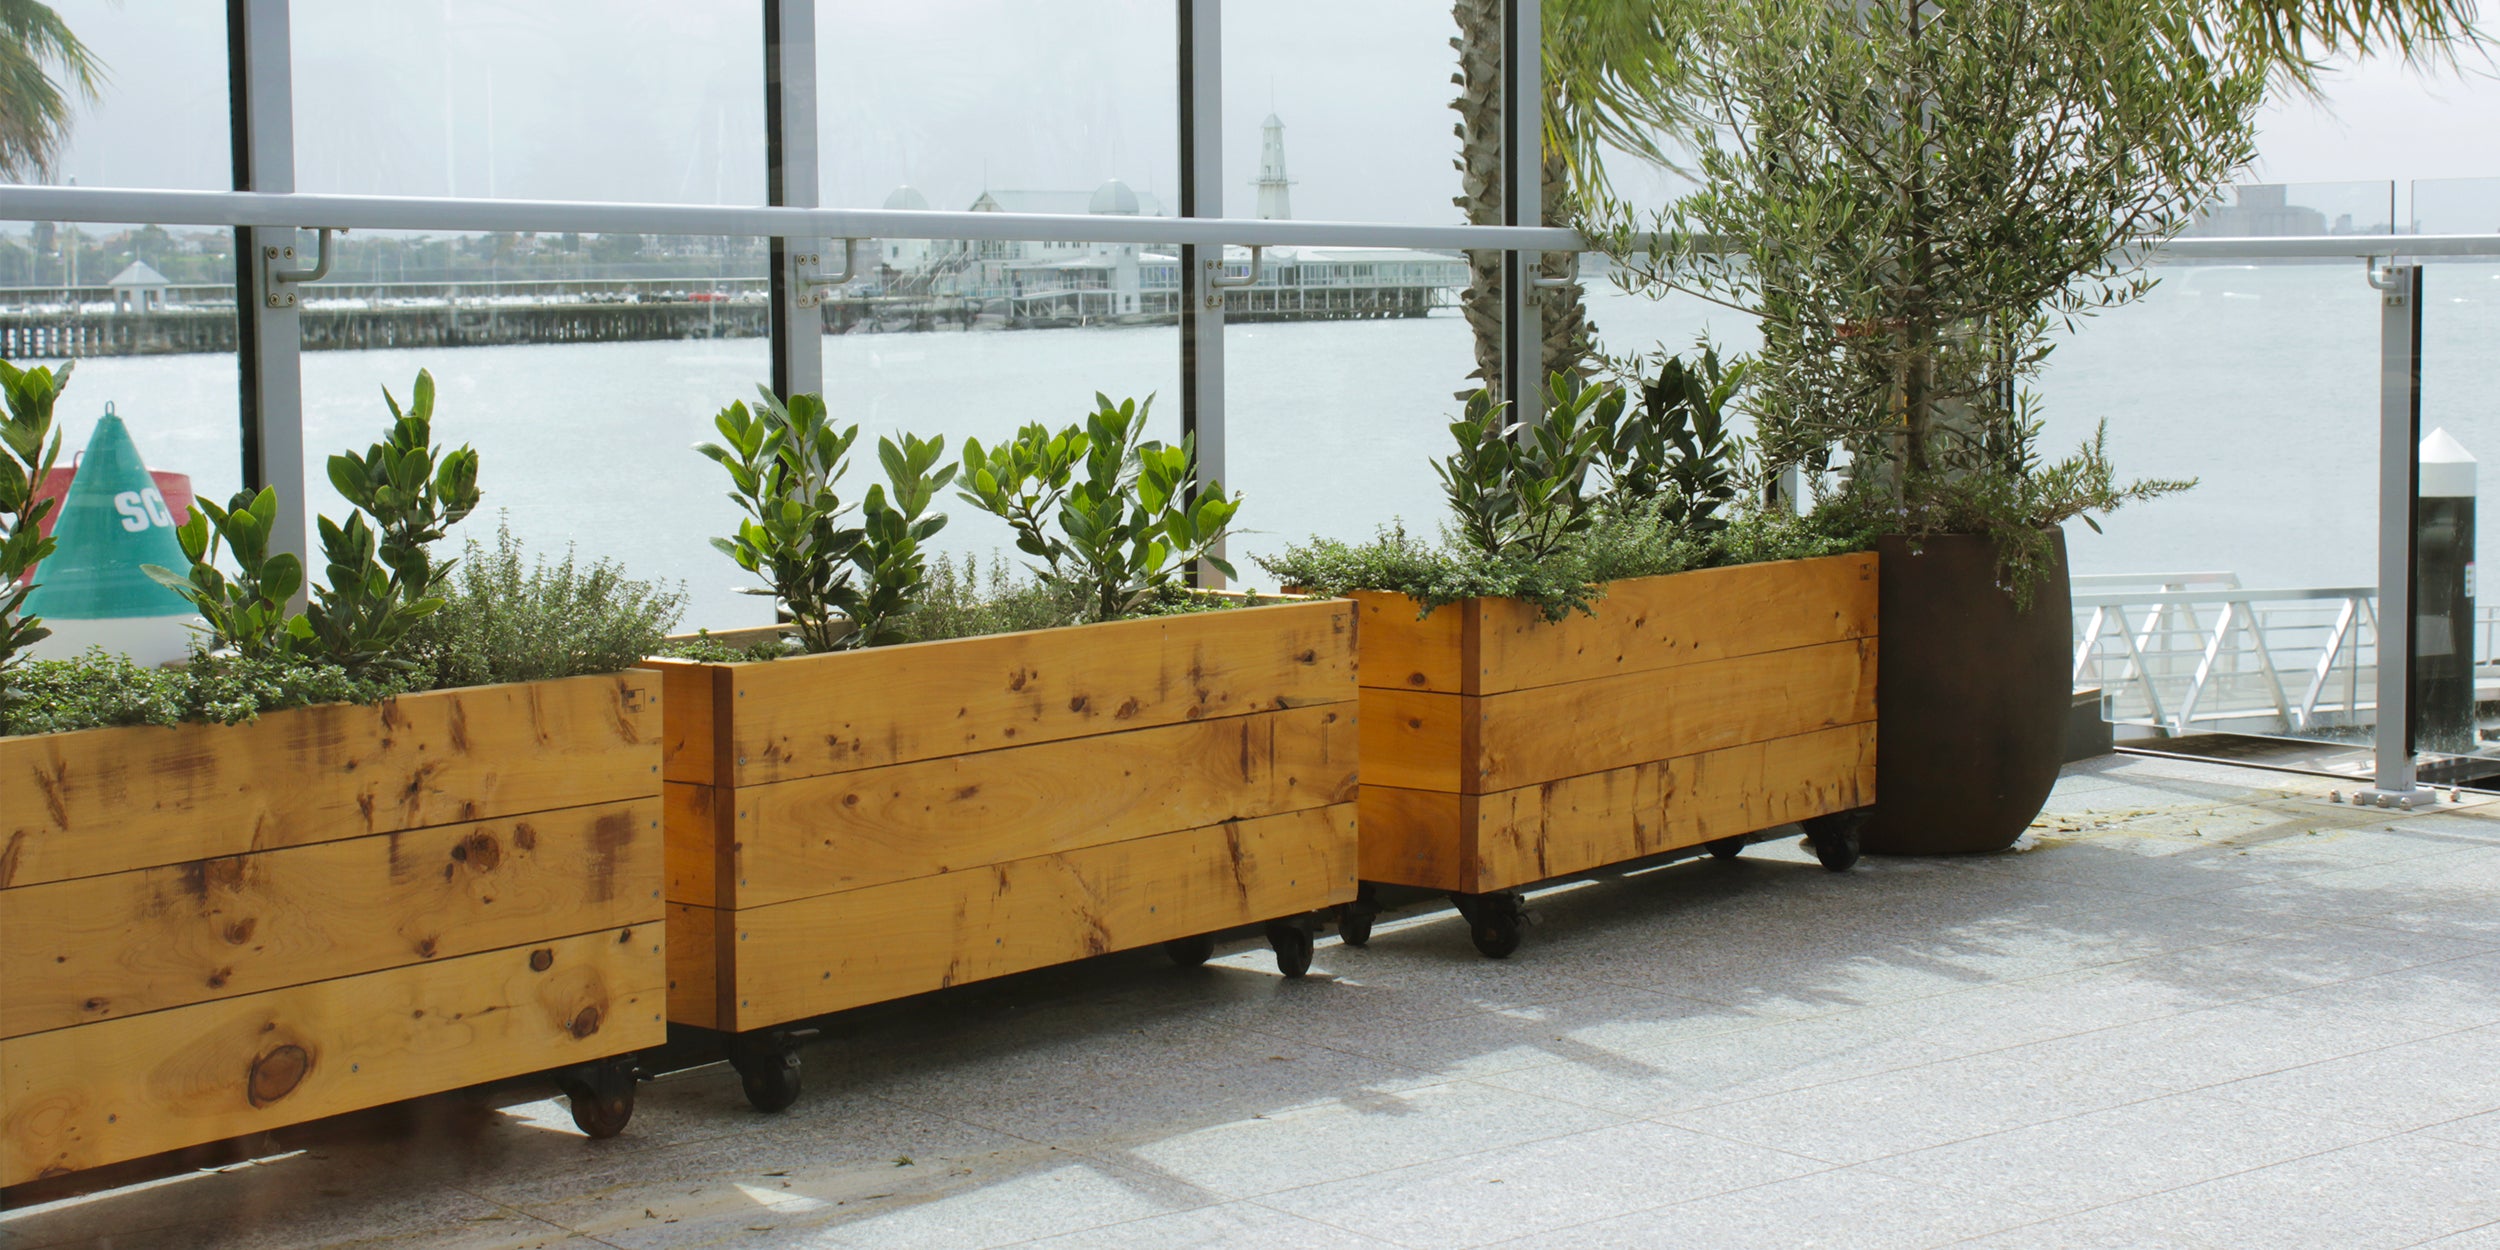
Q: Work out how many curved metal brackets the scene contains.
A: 5